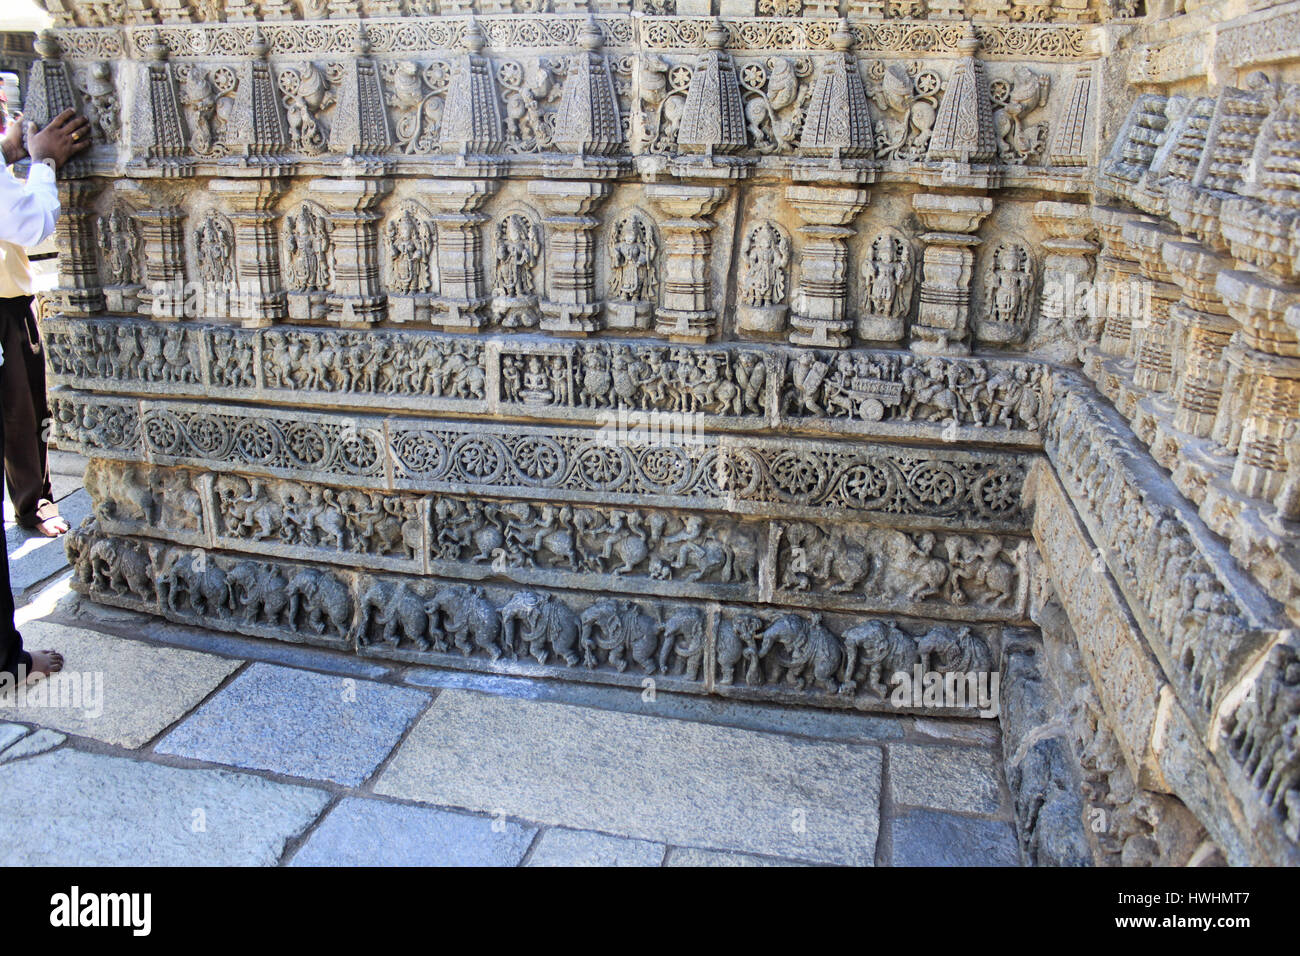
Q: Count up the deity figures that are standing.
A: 9